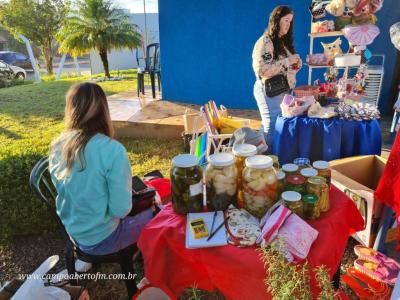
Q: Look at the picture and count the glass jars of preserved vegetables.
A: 14